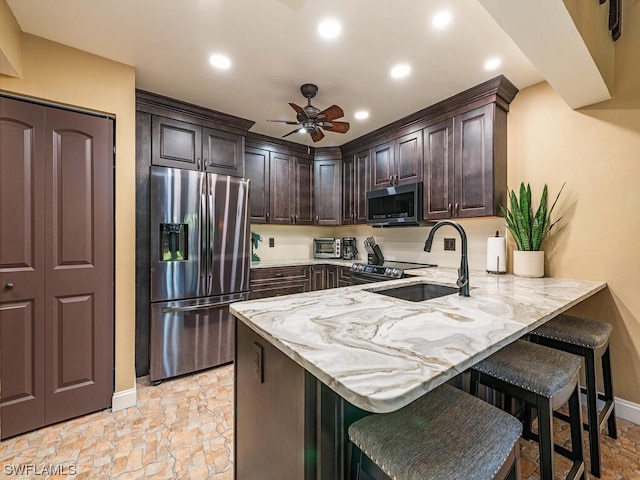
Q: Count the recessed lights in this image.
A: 6